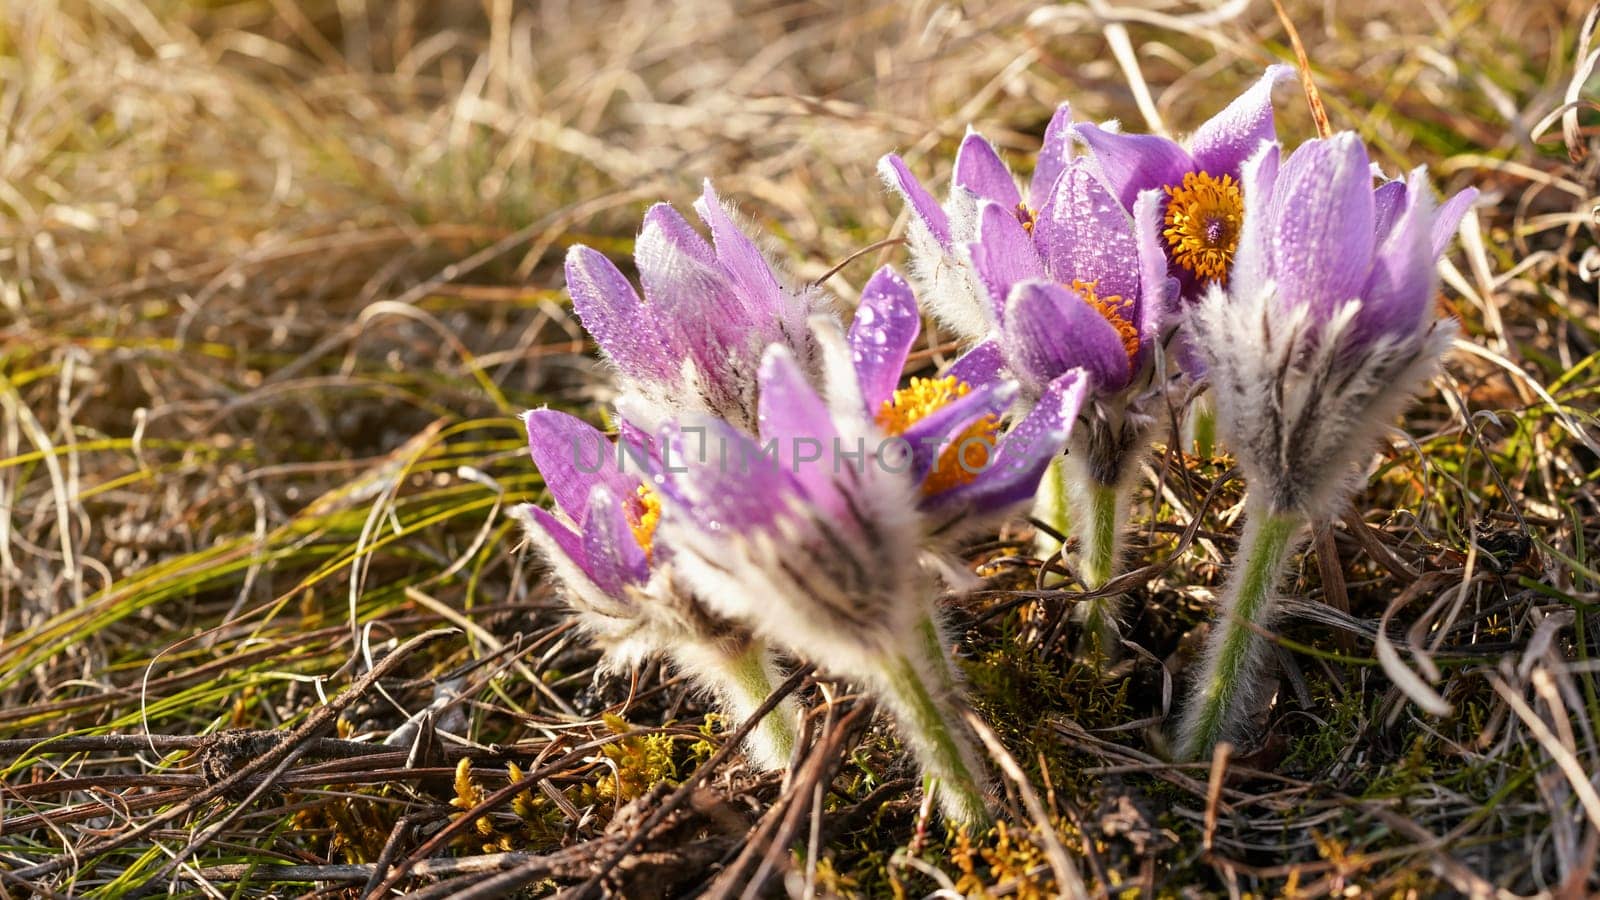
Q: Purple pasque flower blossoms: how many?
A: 8